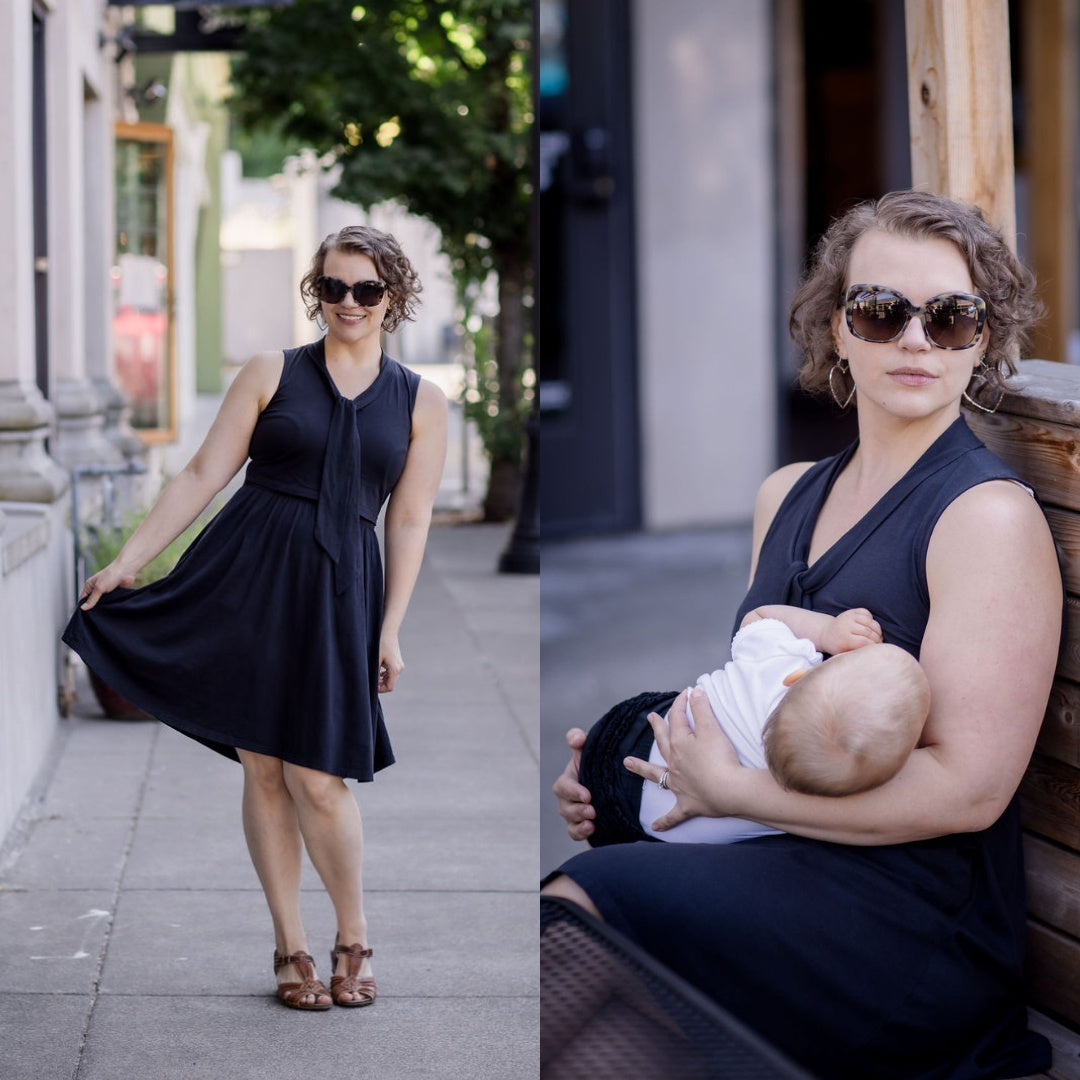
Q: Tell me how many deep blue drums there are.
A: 0